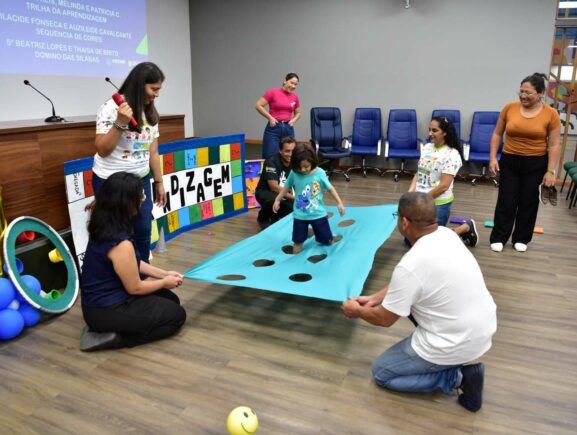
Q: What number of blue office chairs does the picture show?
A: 5